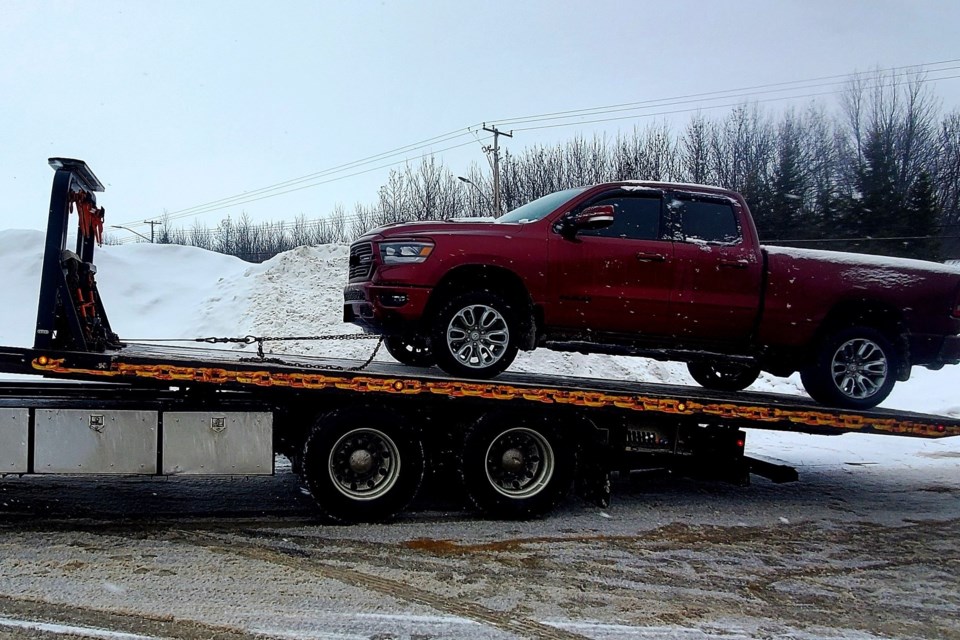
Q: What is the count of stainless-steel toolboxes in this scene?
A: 3